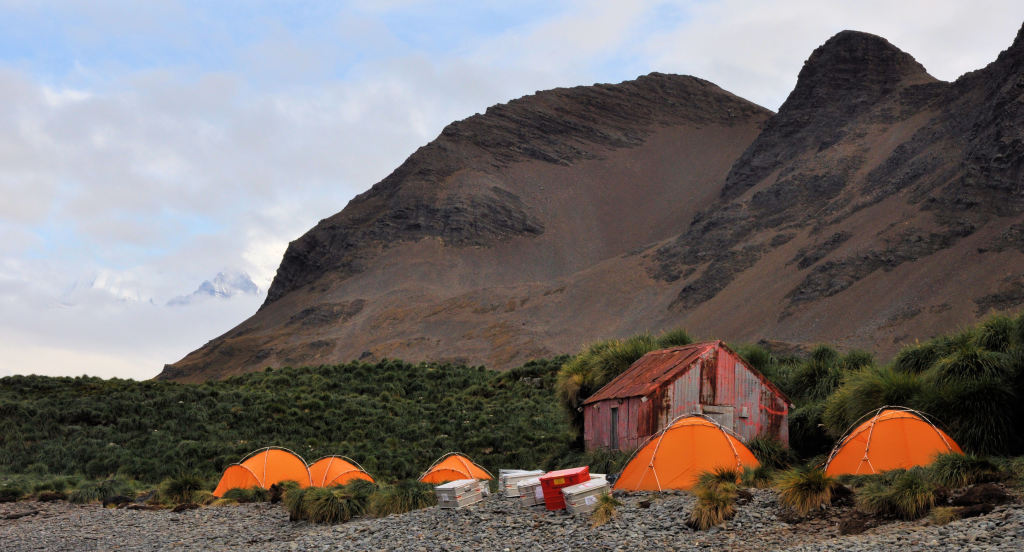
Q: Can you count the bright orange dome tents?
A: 5